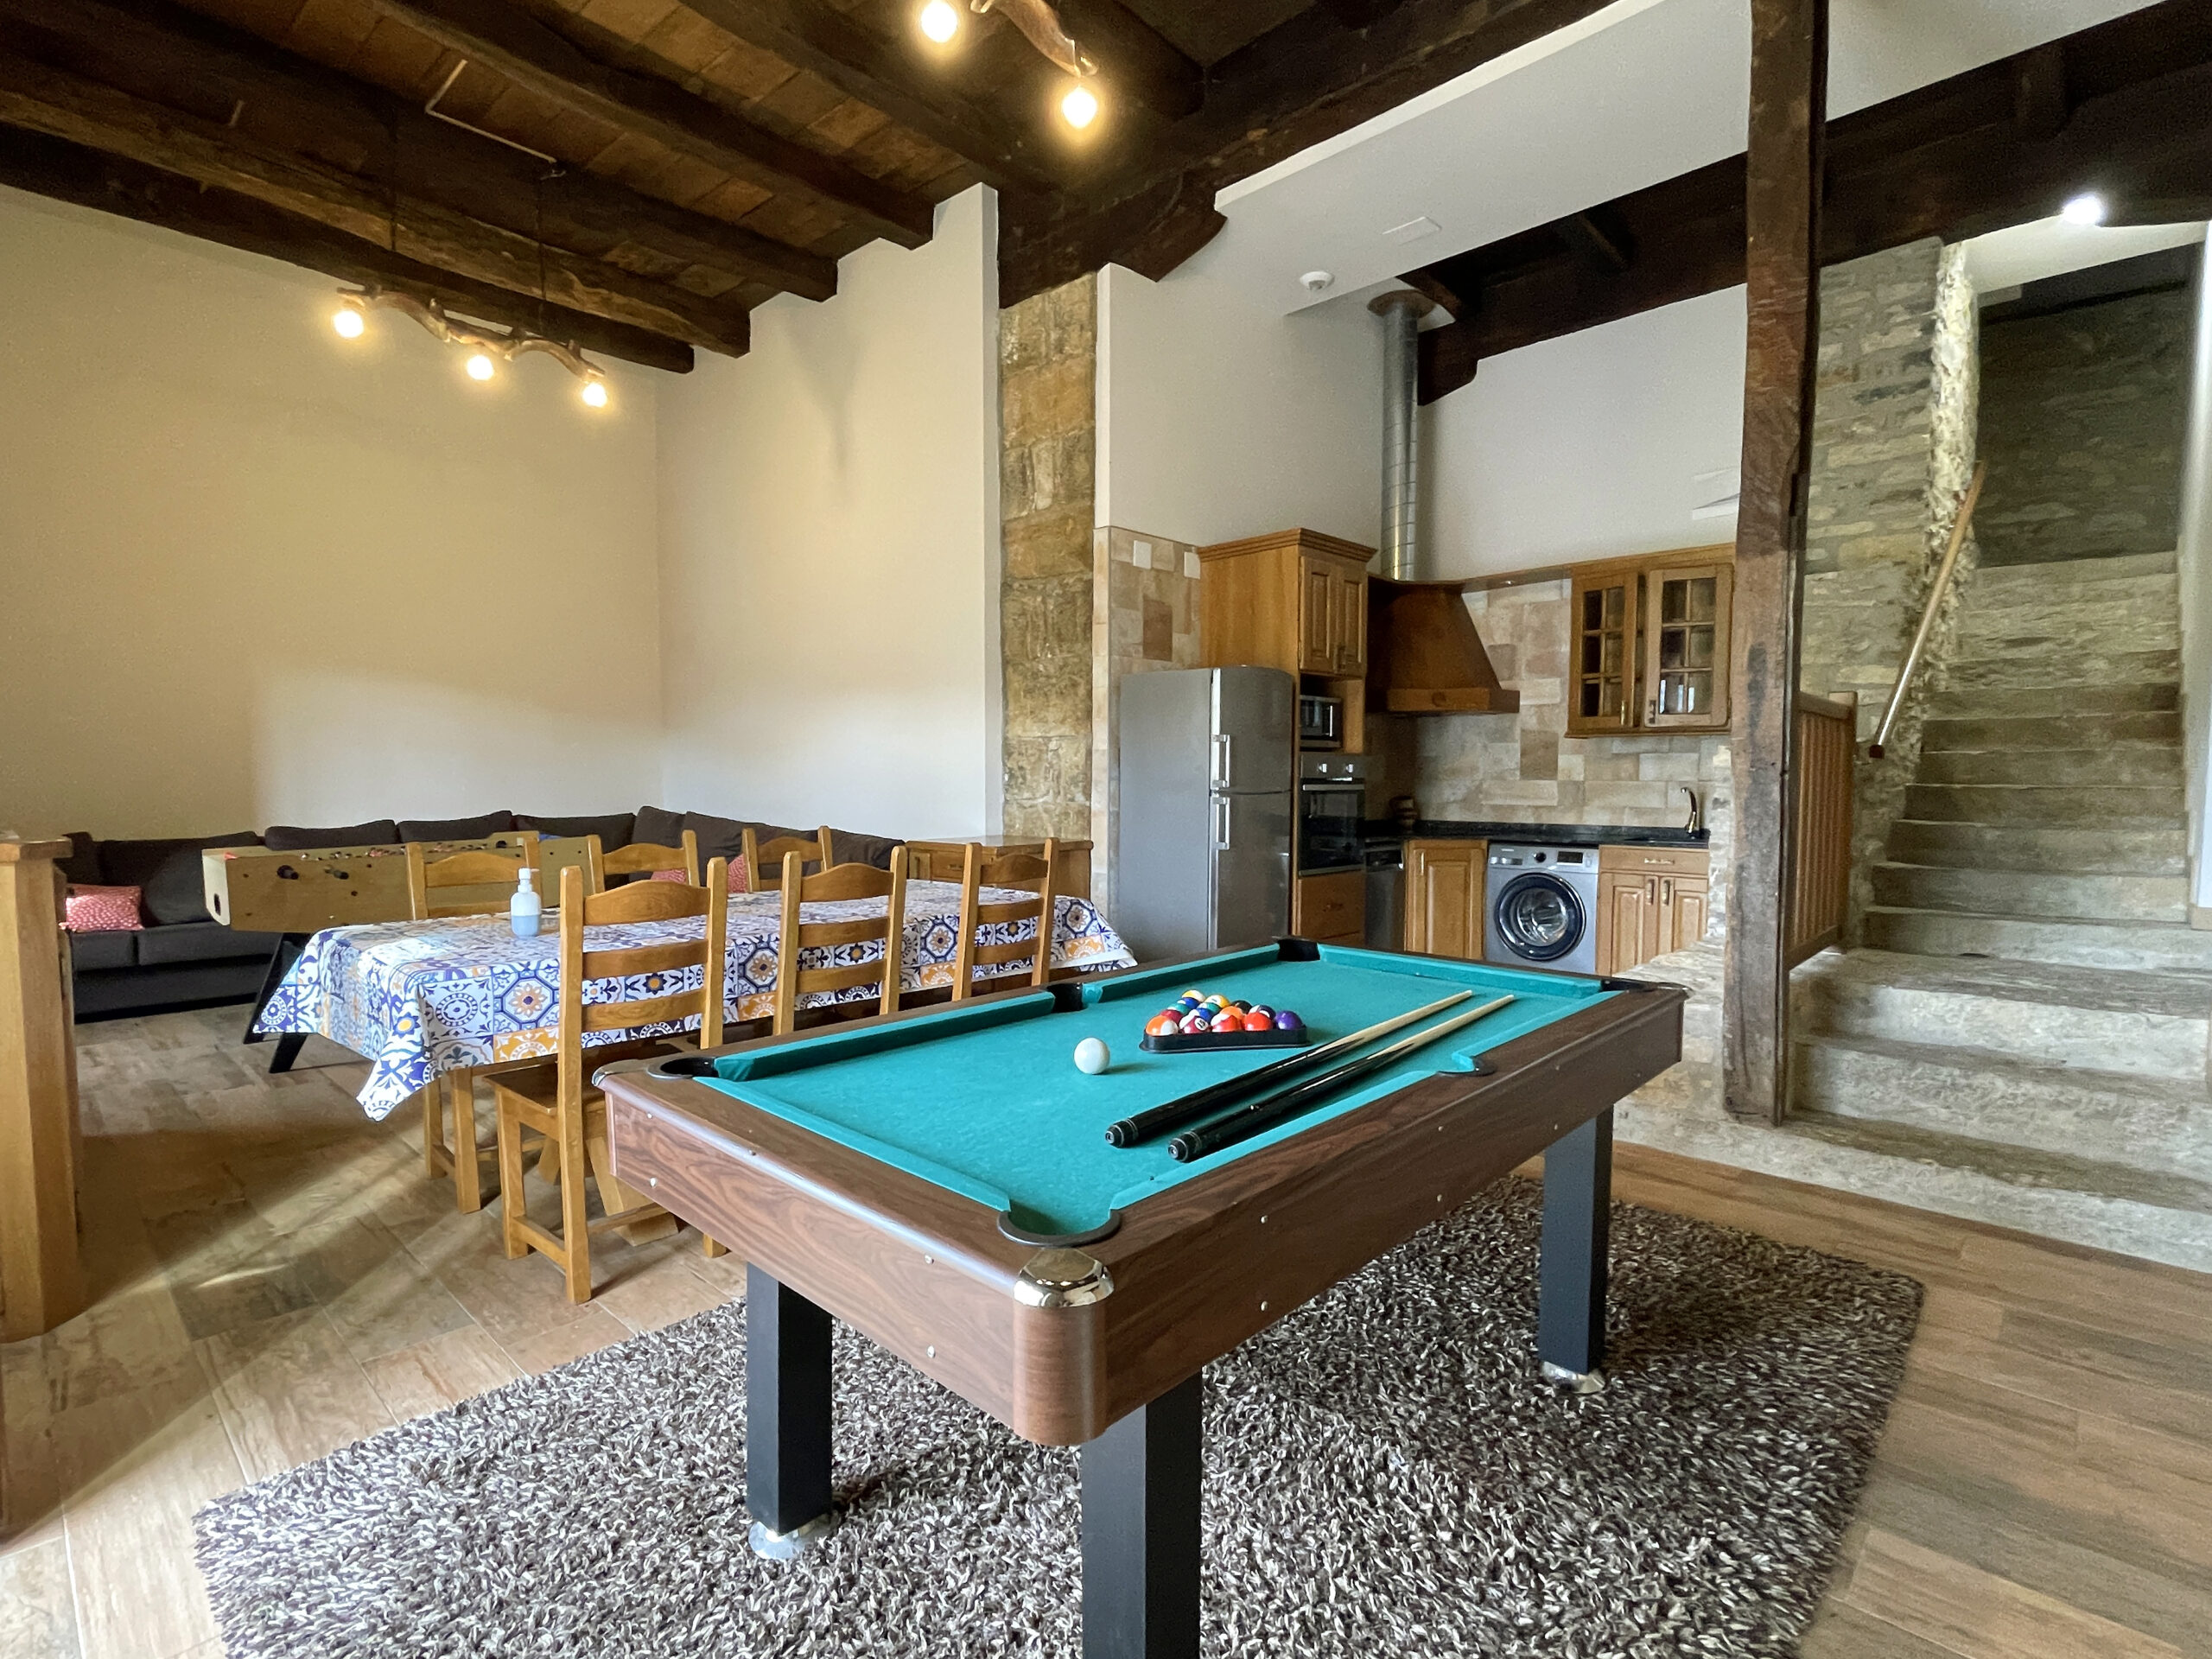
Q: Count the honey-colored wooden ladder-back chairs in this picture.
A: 6